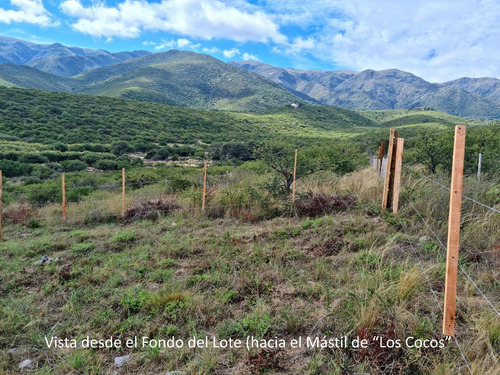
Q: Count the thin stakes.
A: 5